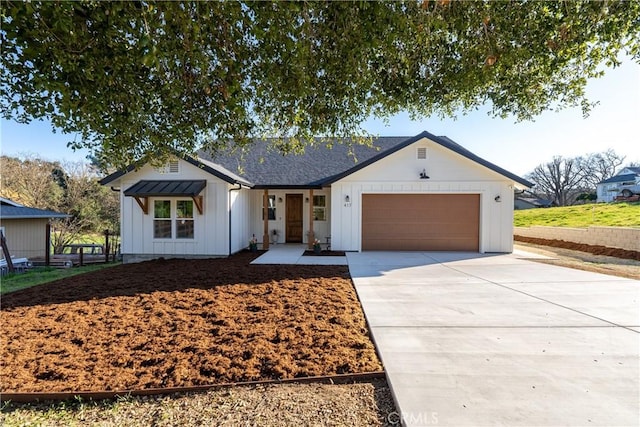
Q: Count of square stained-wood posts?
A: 2